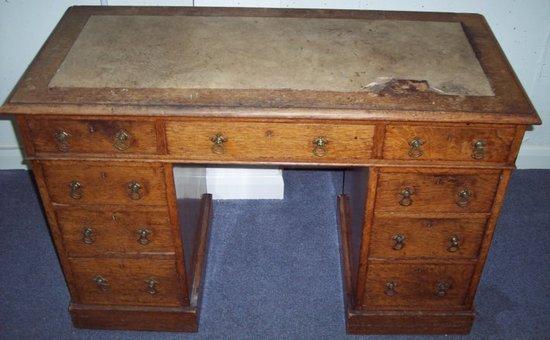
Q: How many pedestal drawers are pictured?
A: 6